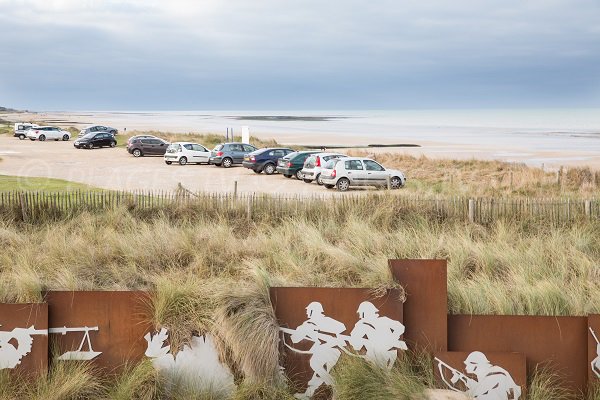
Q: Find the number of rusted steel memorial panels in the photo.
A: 7